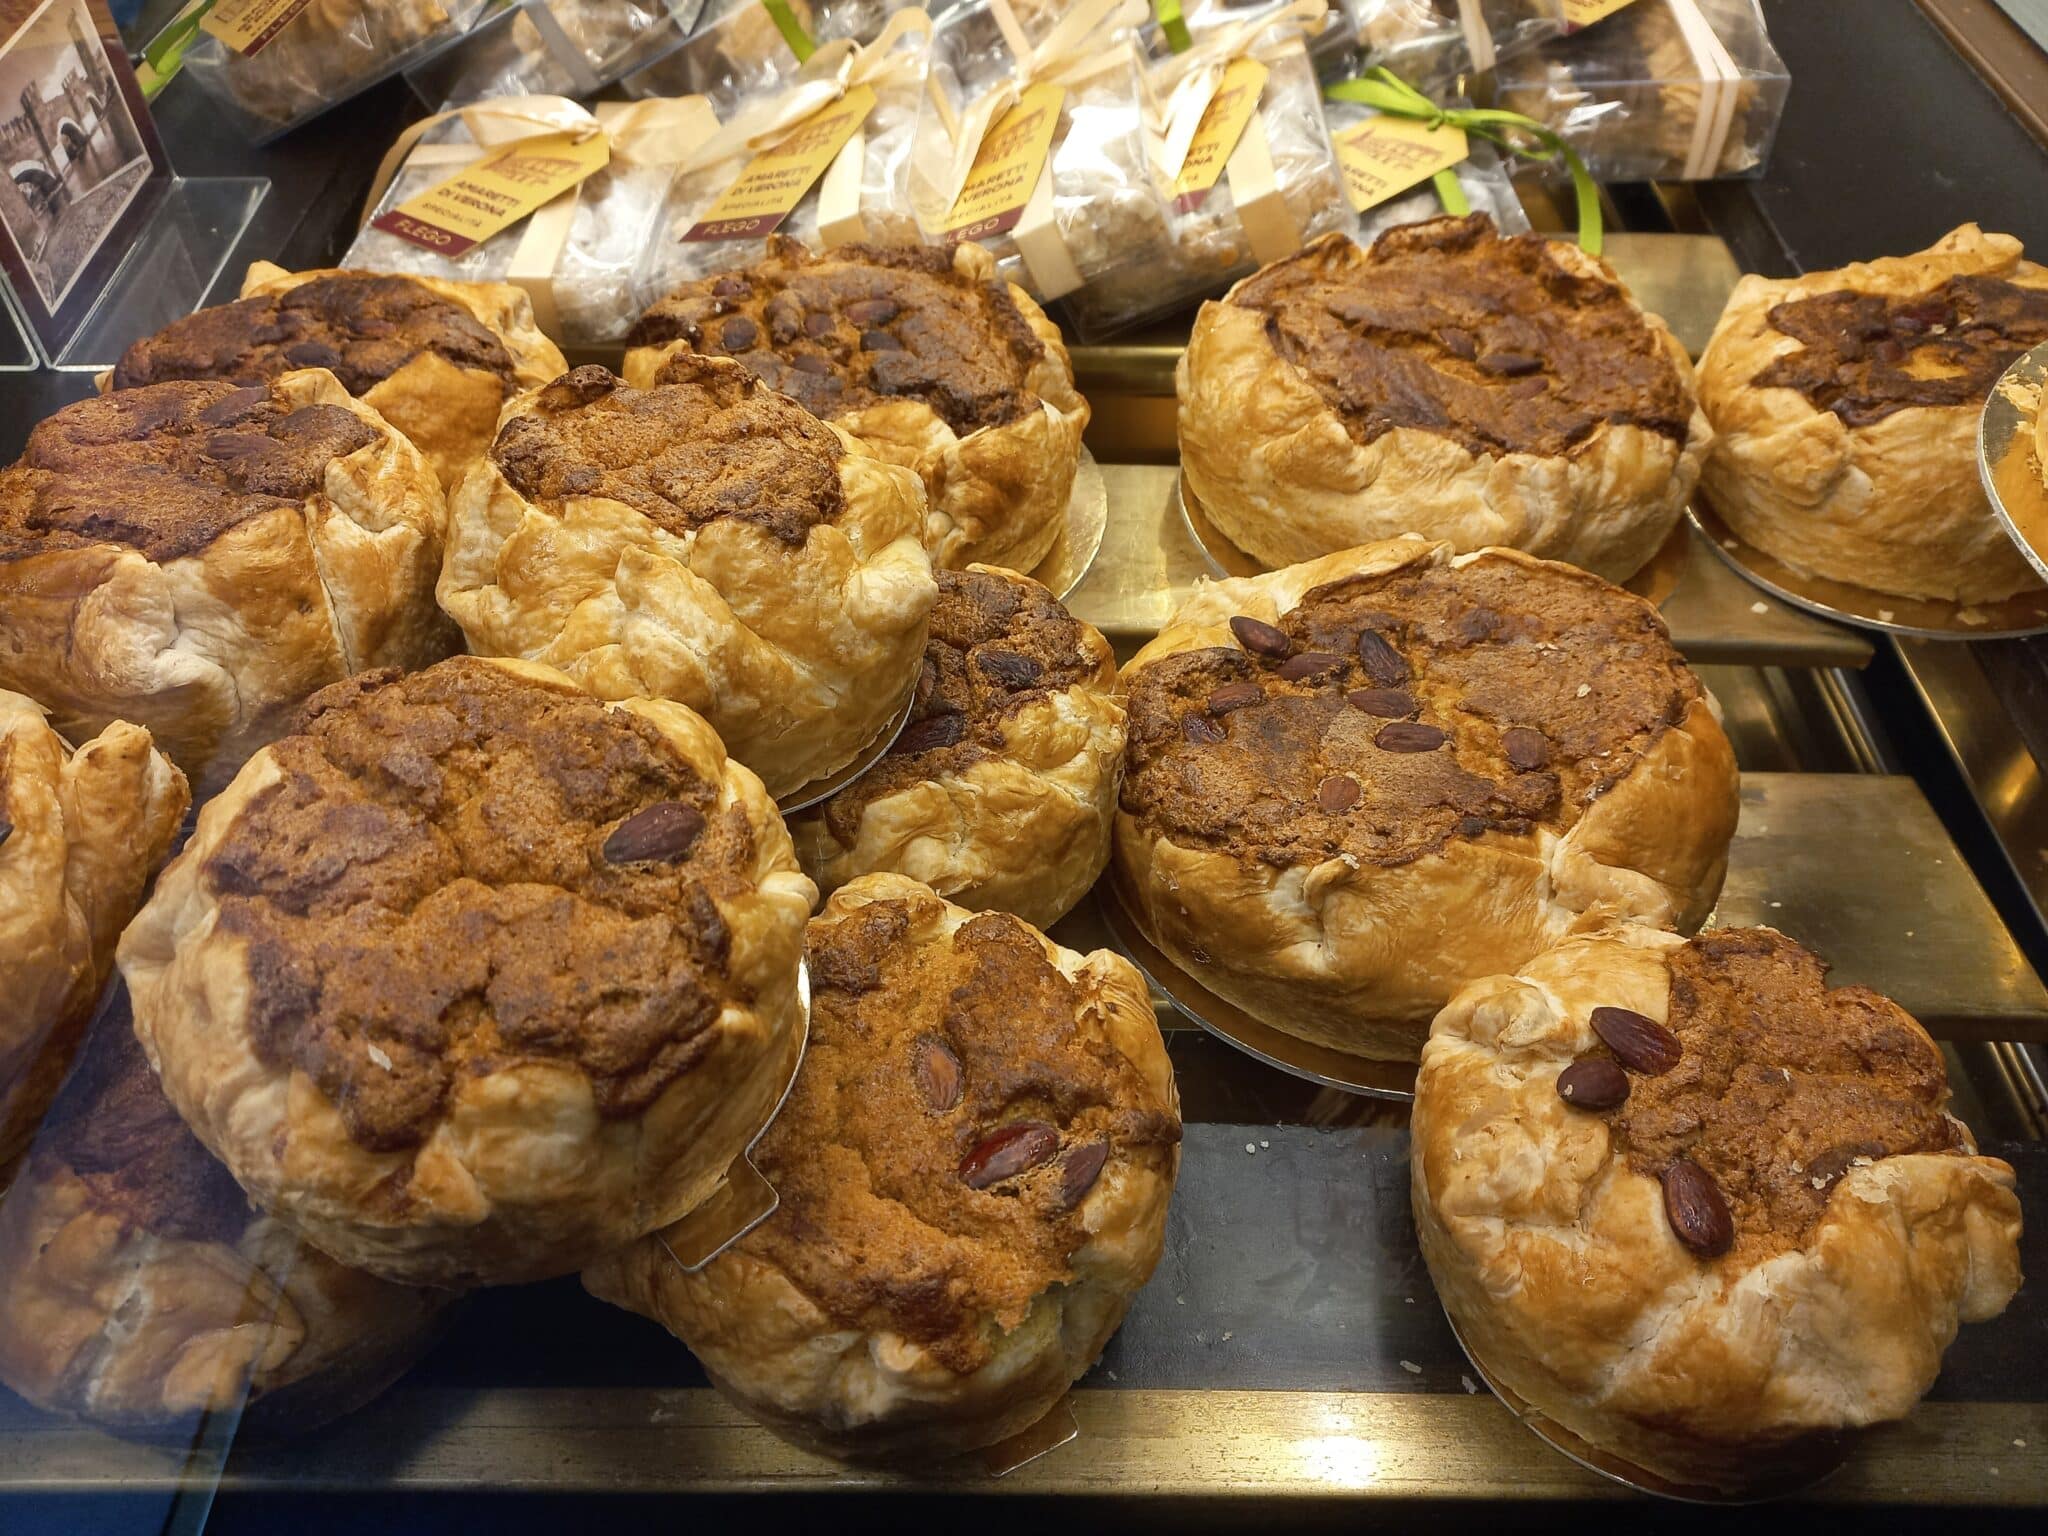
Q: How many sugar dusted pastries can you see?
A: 0